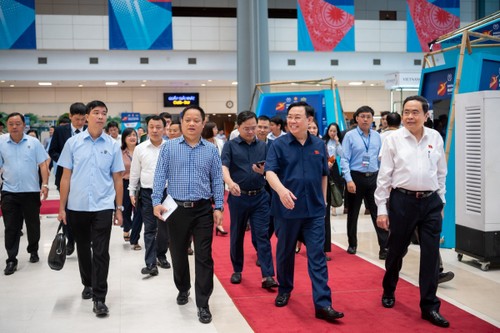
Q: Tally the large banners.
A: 4